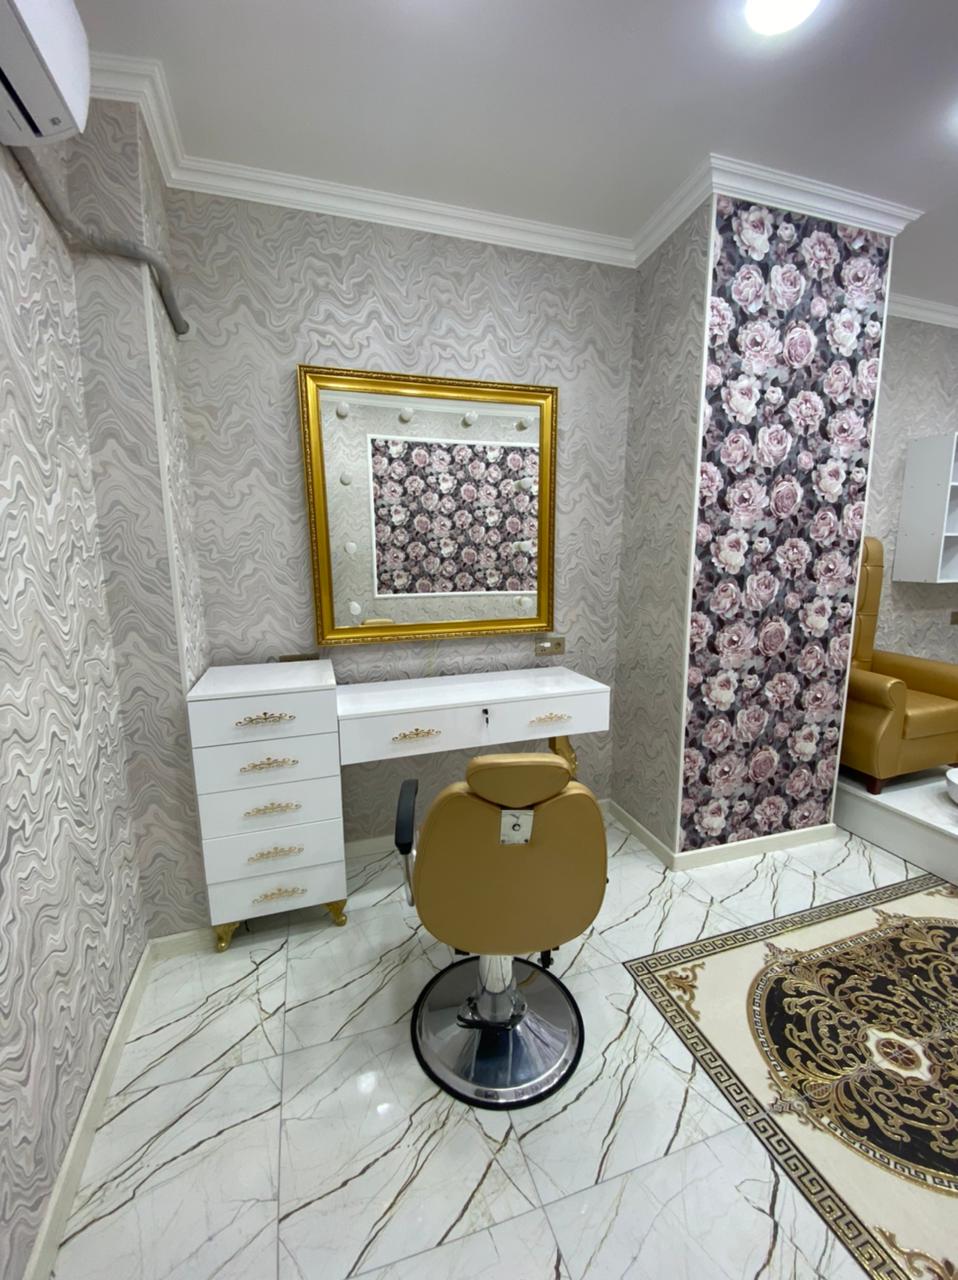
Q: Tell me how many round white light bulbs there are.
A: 10